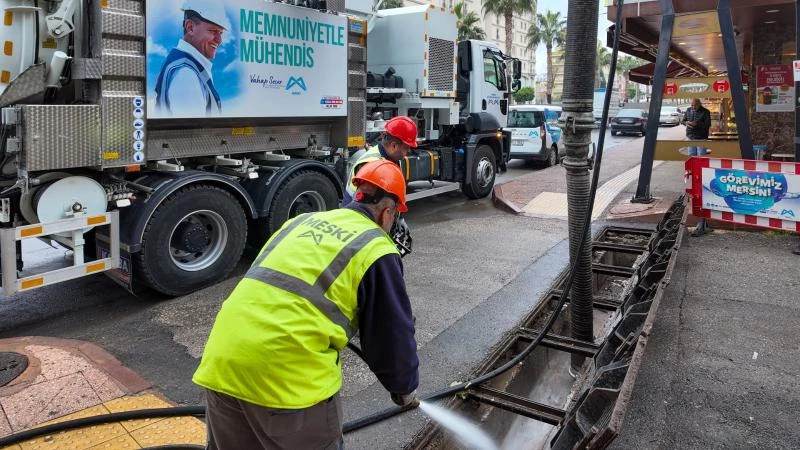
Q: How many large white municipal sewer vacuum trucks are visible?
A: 1